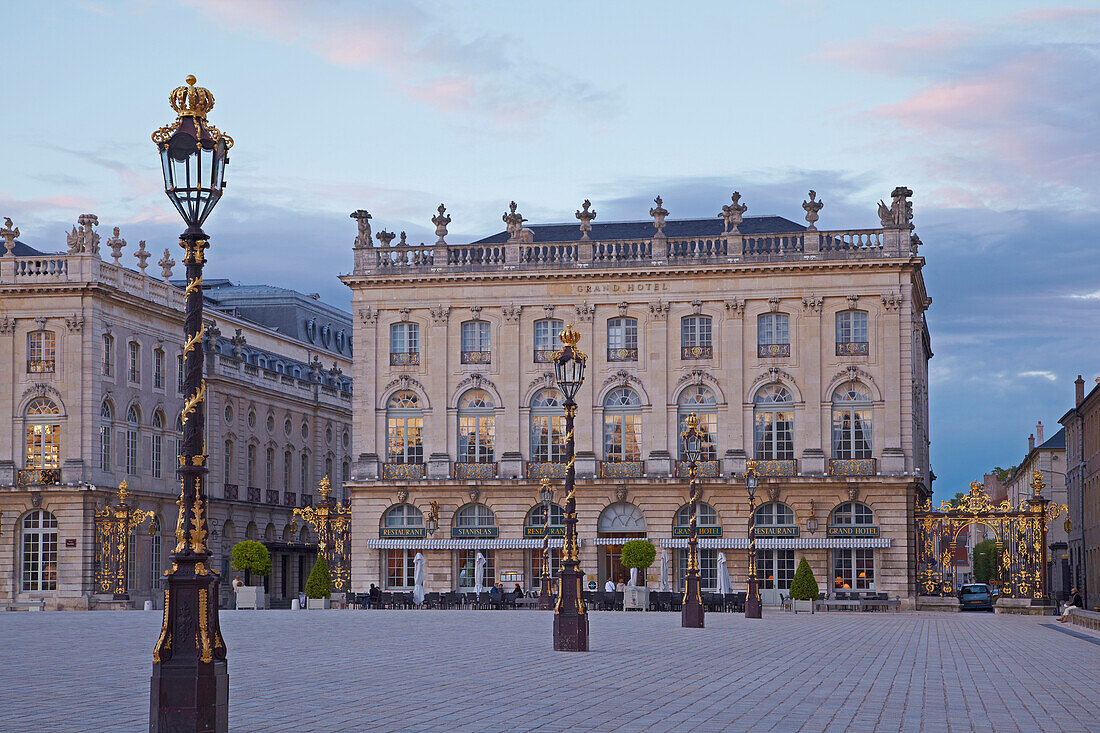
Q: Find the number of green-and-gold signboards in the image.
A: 6